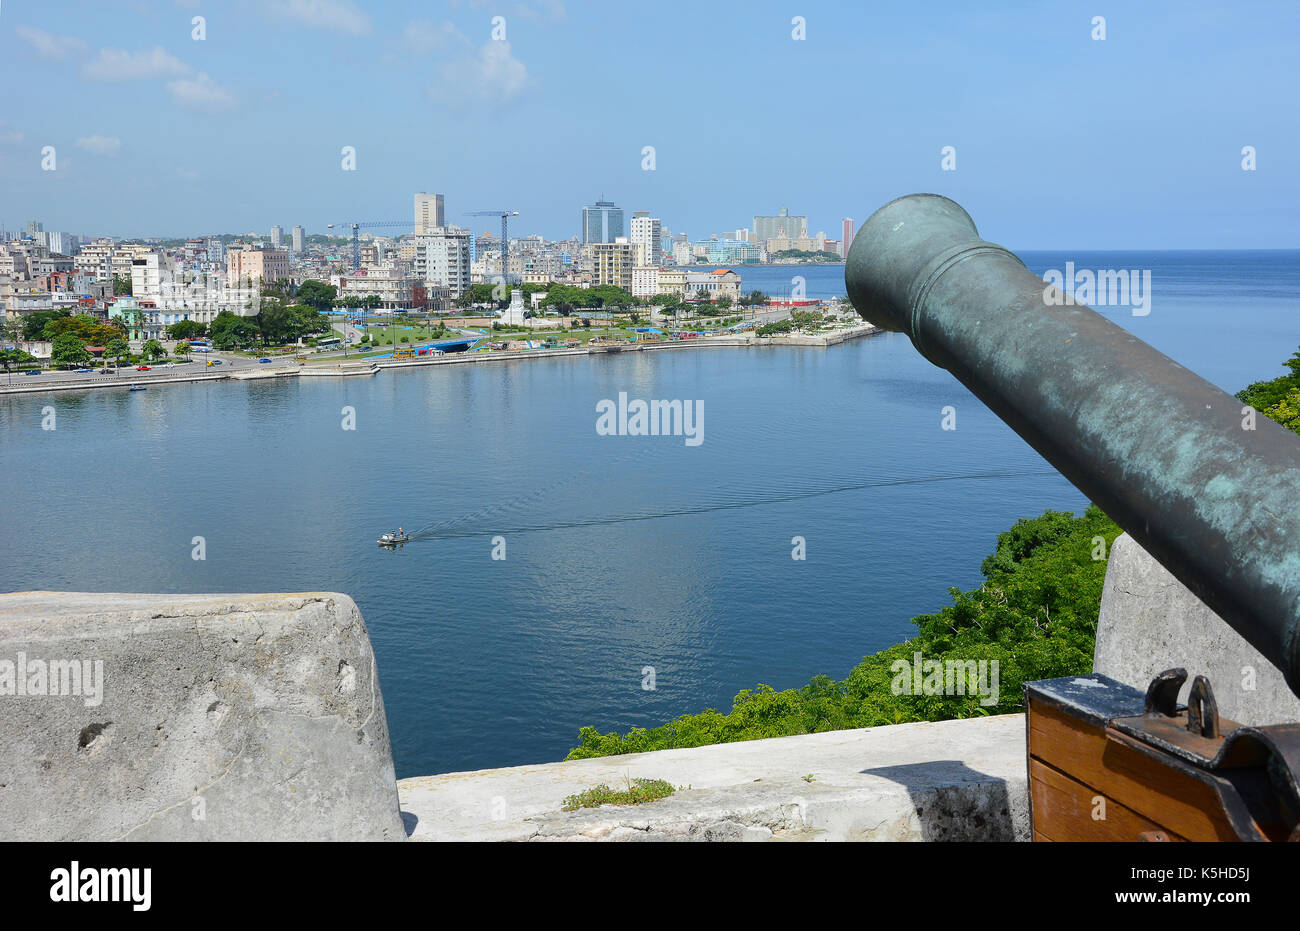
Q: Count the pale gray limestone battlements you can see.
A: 2